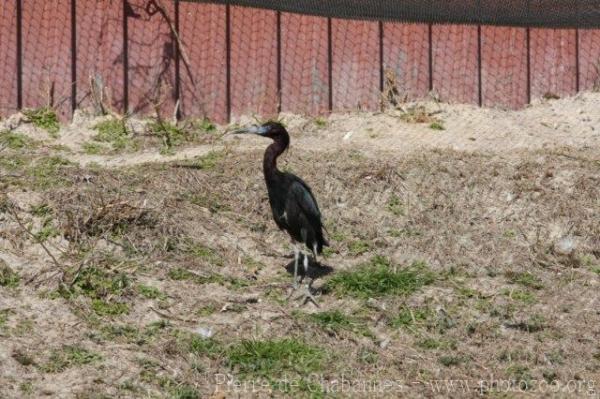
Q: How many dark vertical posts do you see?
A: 12